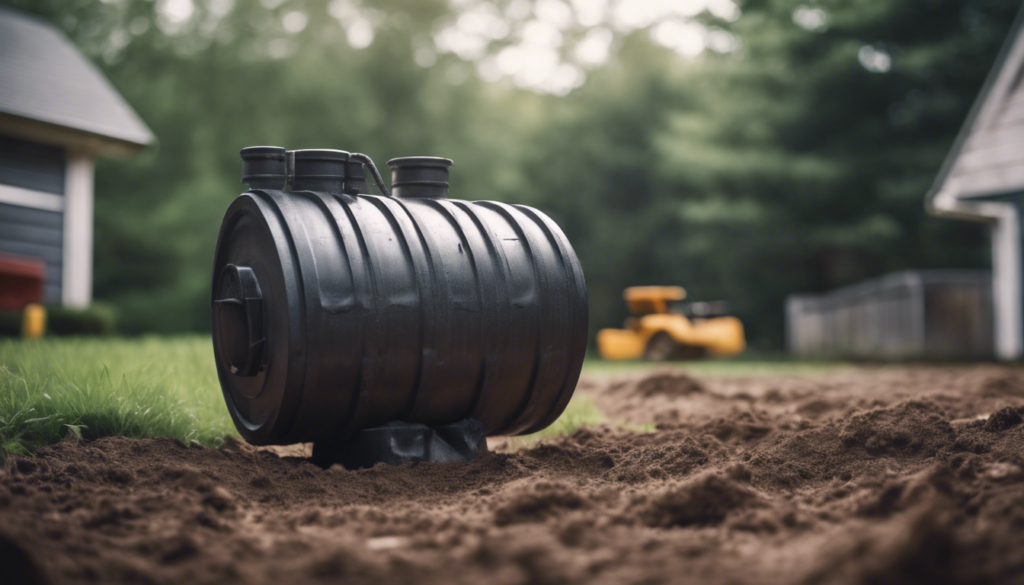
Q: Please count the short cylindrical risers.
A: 3